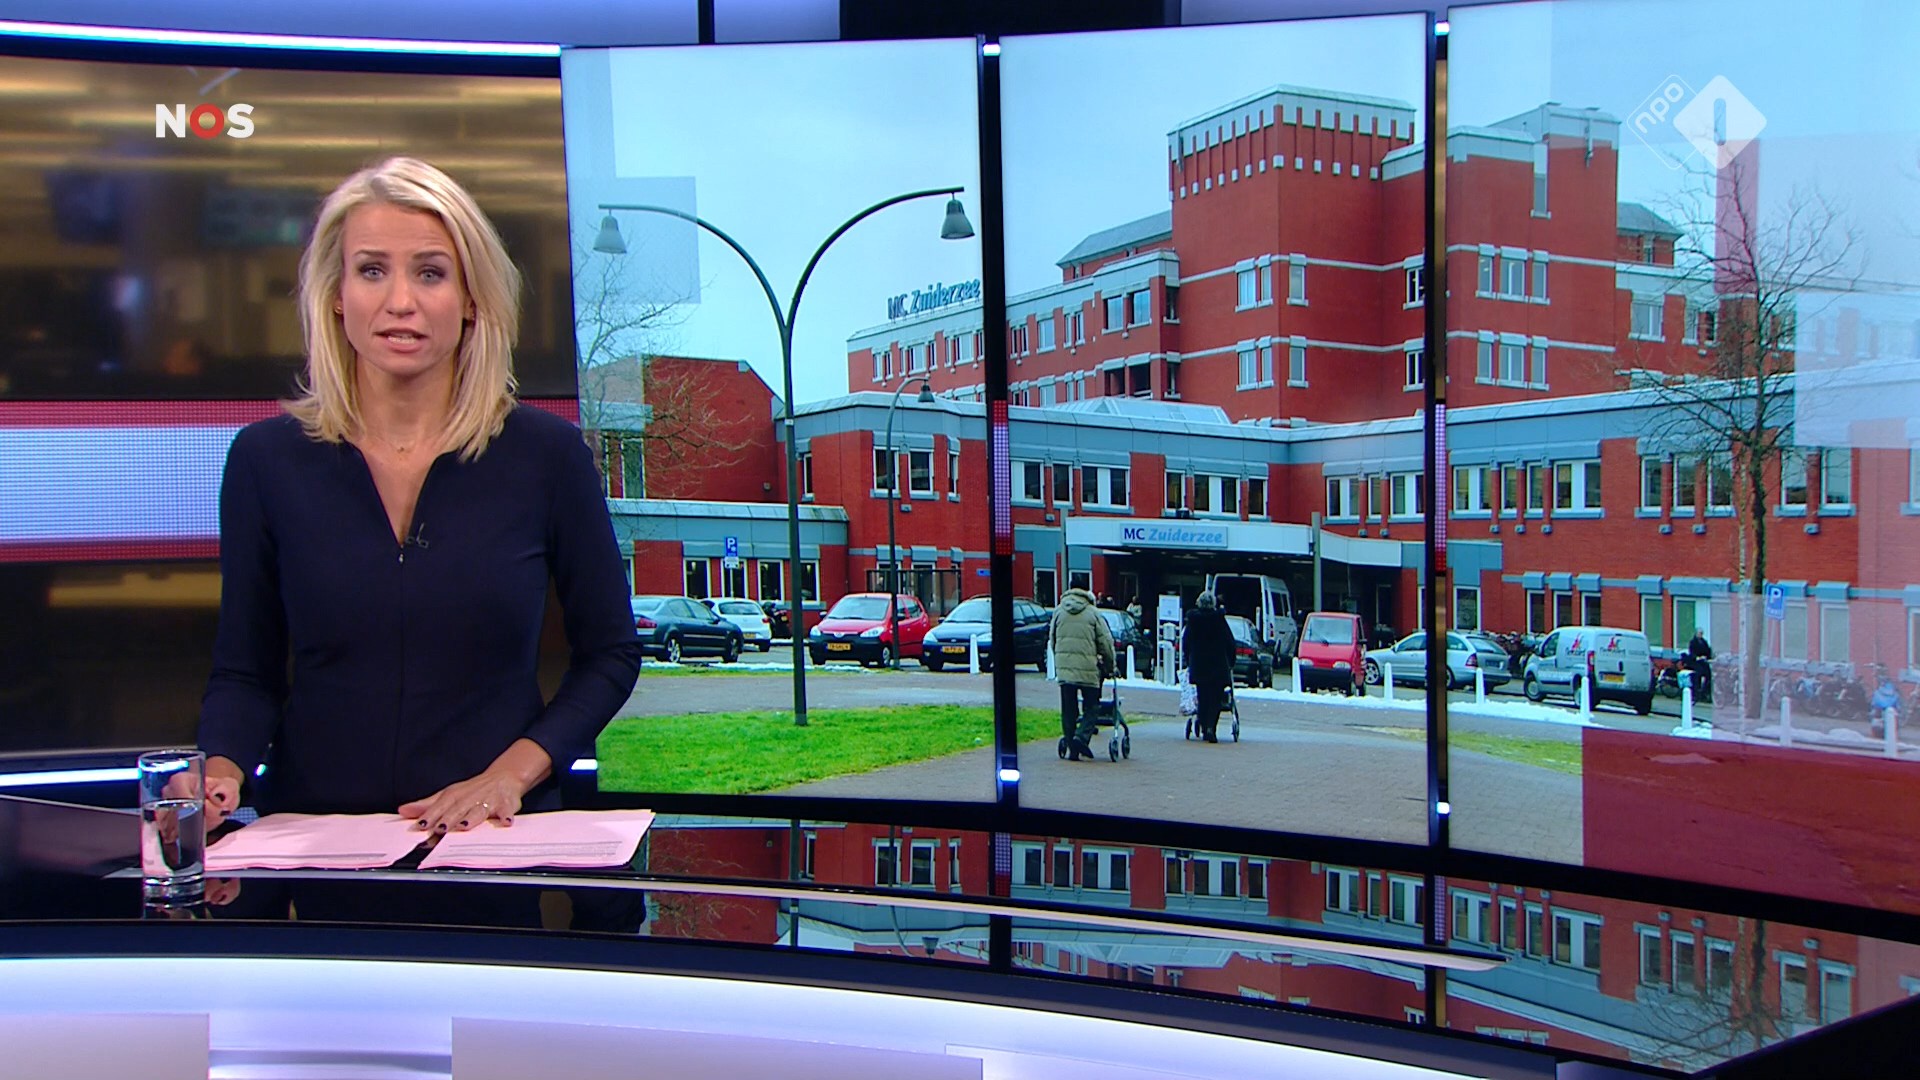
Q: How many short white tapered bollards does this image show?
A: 10